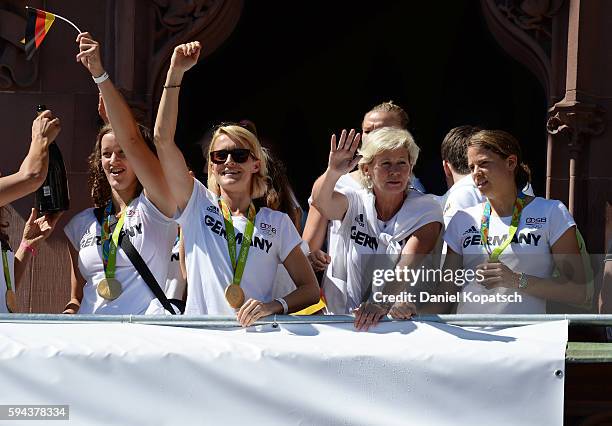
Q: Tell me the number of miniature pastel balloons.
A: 0